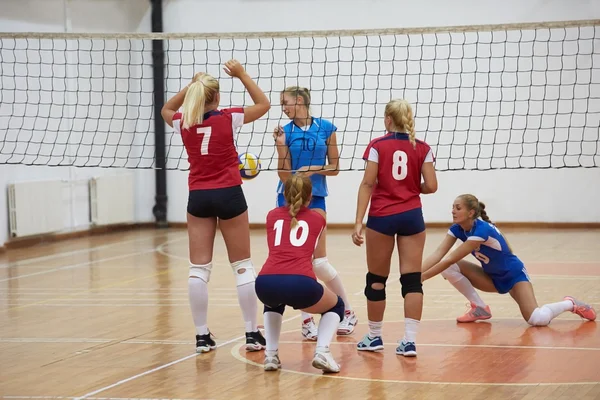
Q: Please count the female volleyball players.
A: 5